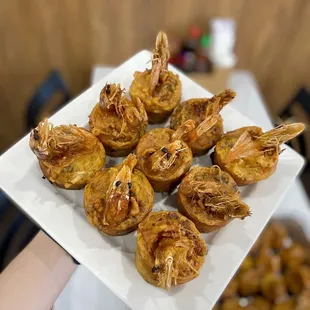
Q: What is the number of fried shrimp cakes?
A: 9